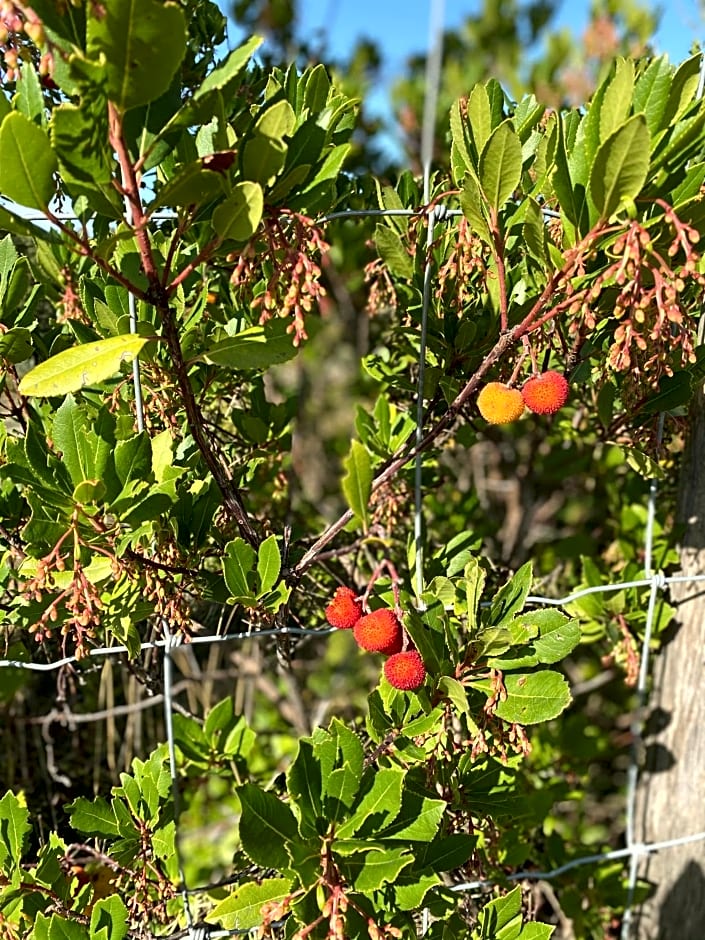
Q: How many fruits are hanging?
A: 5